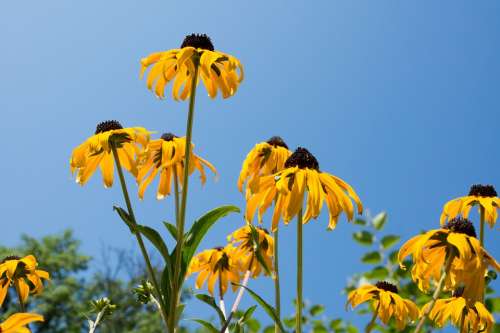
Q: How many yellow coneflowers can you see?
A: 13